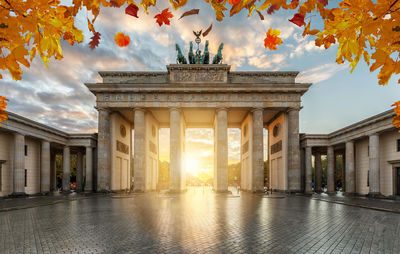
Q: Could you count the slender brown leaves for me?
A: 3